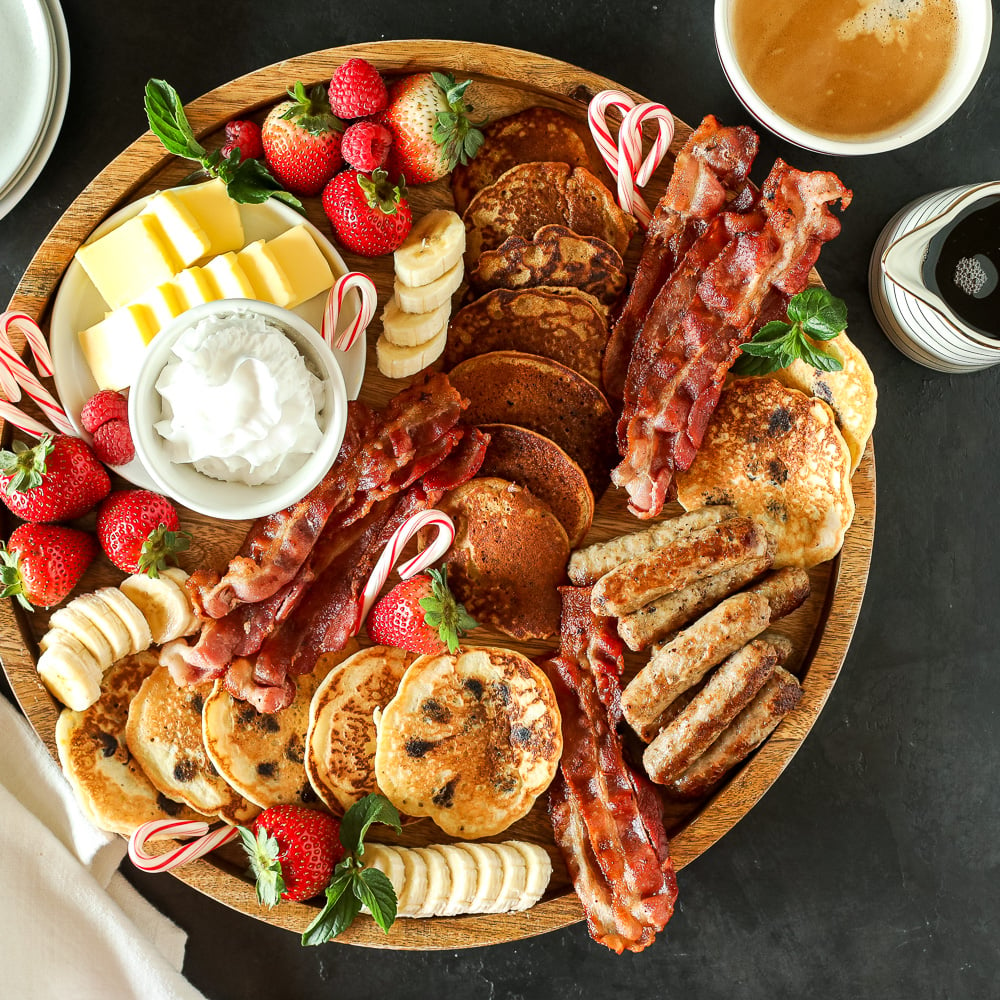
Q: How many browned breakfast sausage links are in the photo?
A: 8